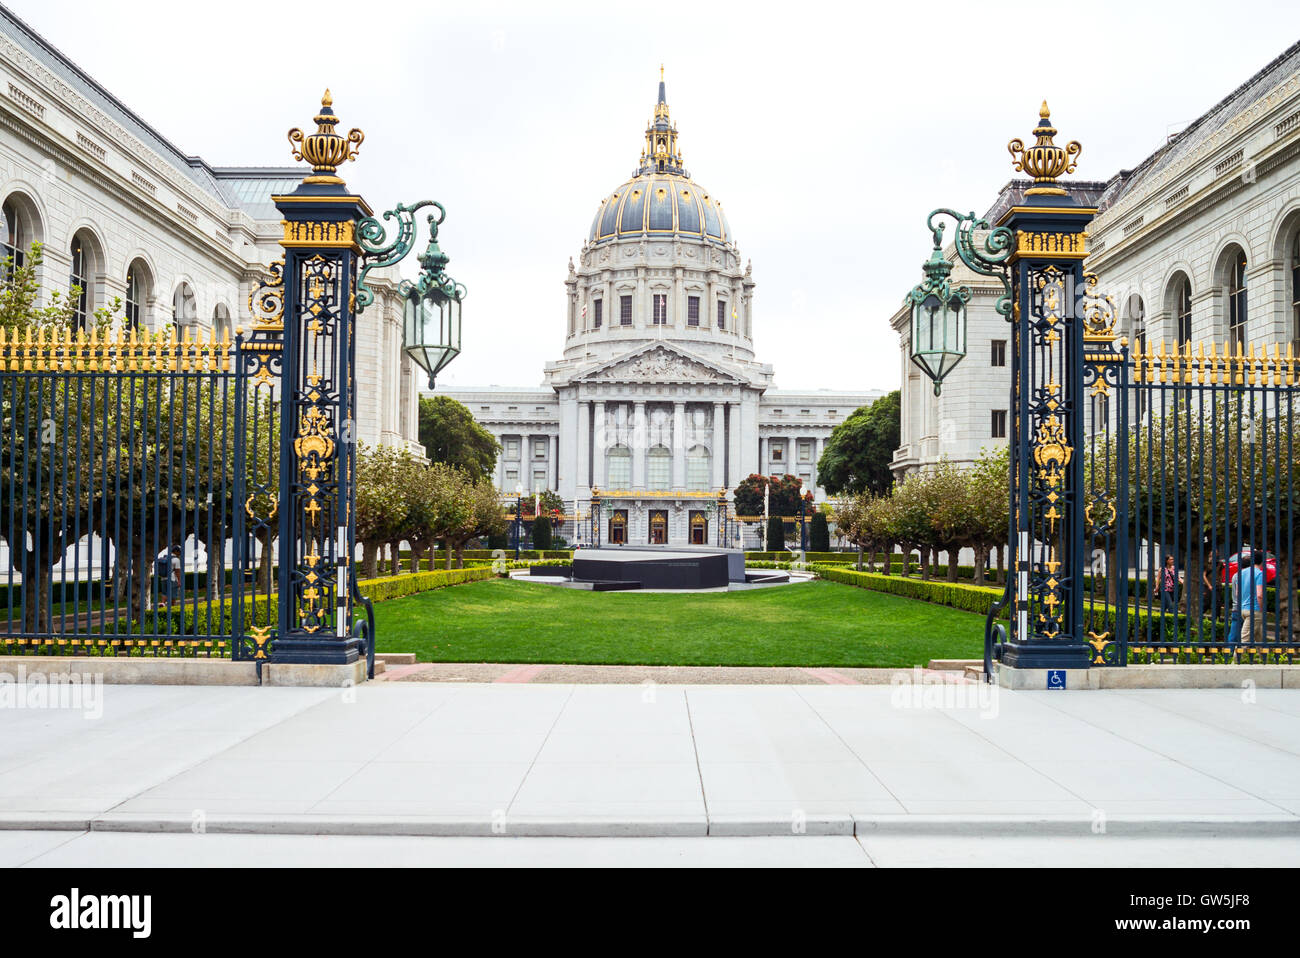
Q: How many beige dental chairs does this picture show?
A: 0